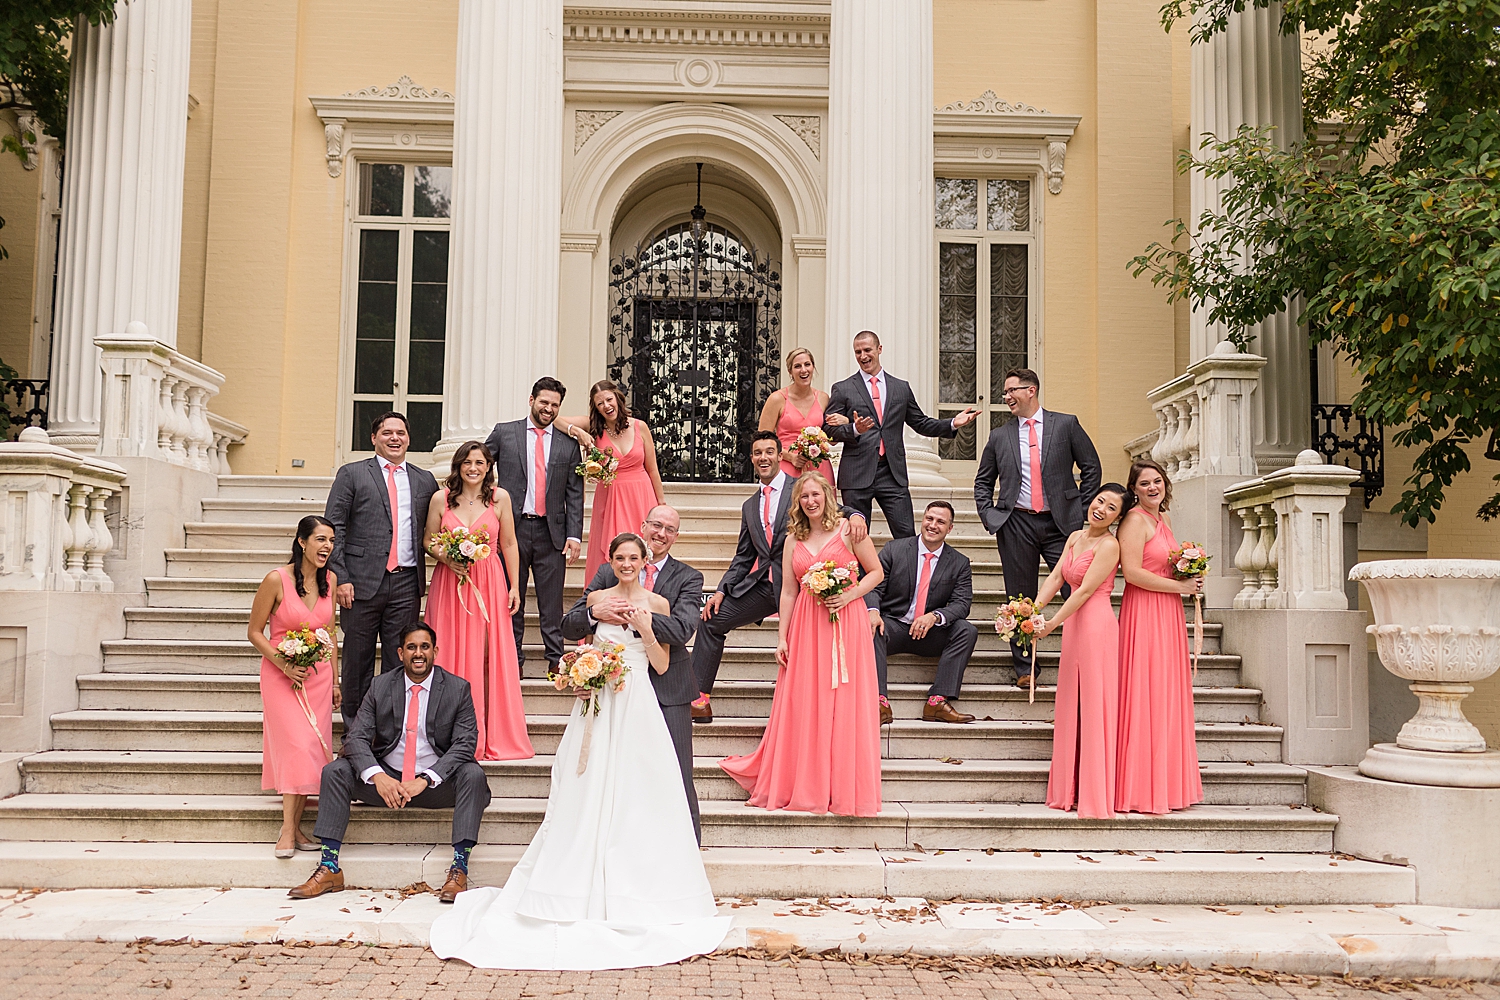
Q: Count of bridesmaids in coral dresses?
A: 7